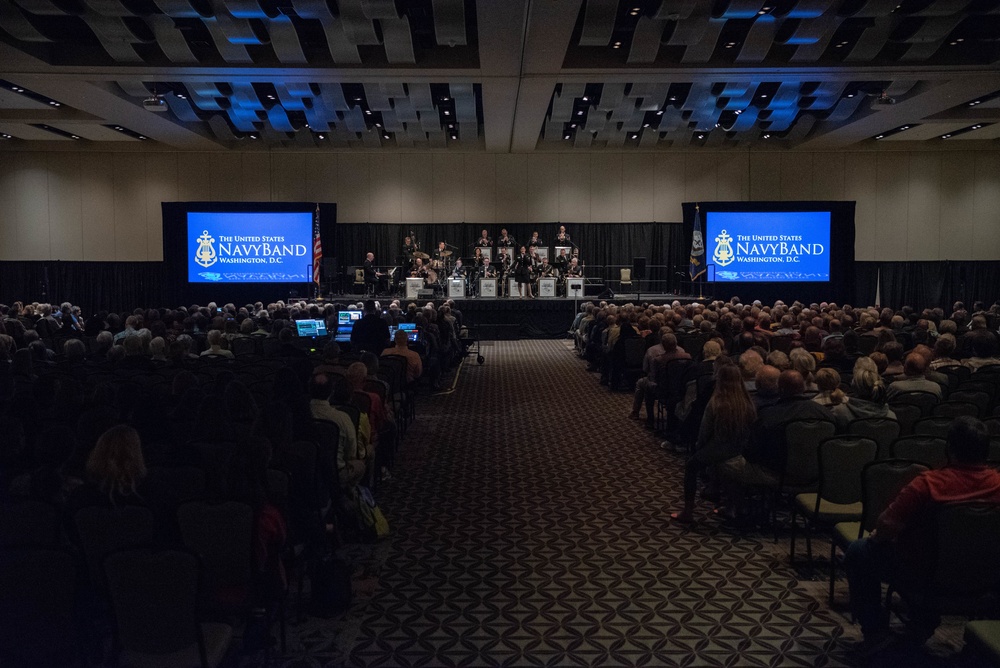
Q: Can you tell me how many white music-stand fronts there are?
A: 10